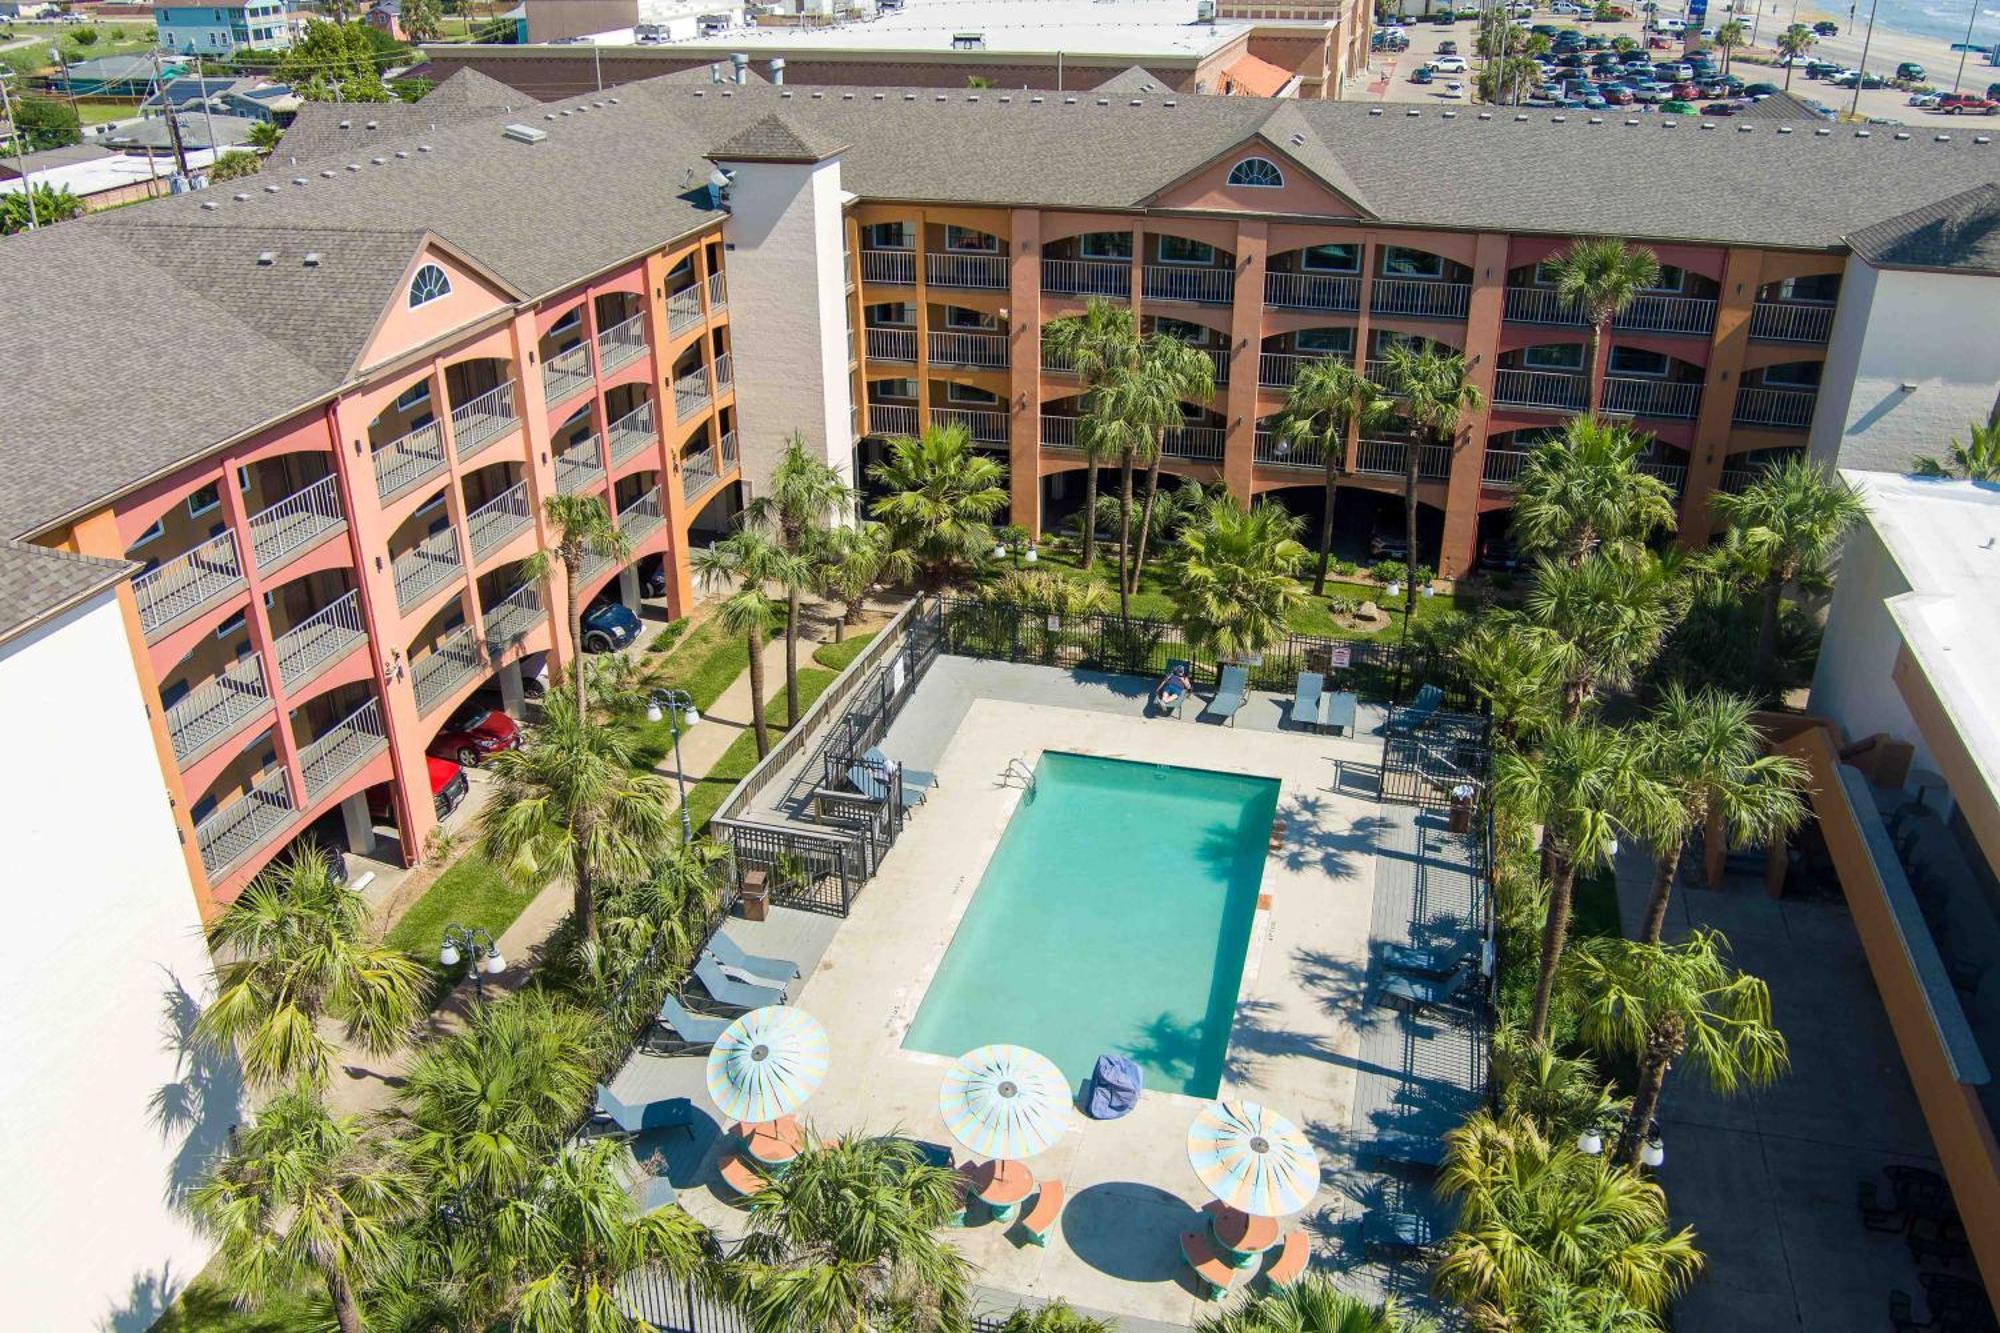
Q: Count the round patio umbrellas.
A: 3